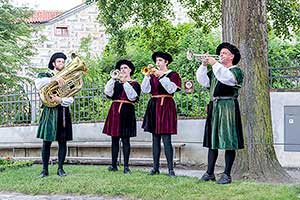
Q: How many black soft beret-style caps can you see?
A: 4